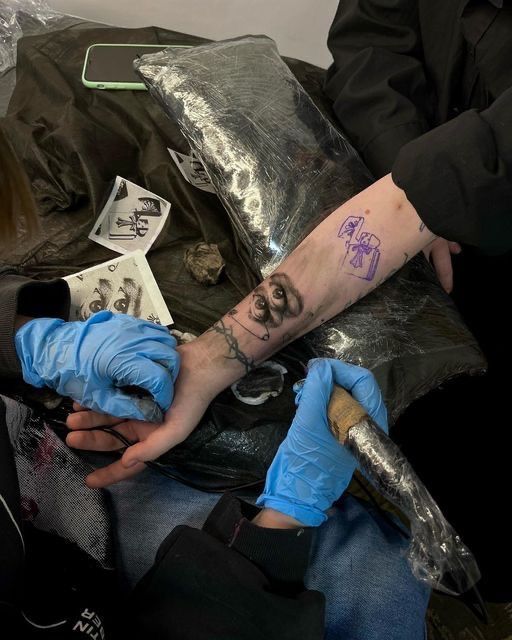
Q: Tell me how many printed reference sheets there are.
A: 3